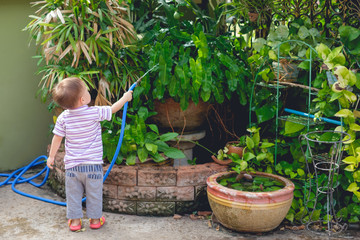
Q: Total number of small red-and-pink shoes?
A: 2